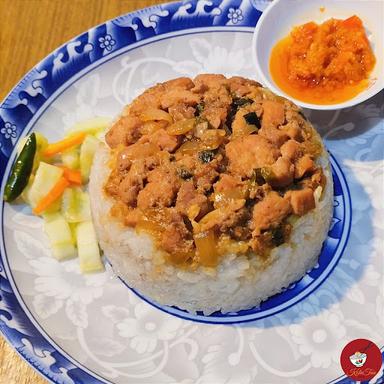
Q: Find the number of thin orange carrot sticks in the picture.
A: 3